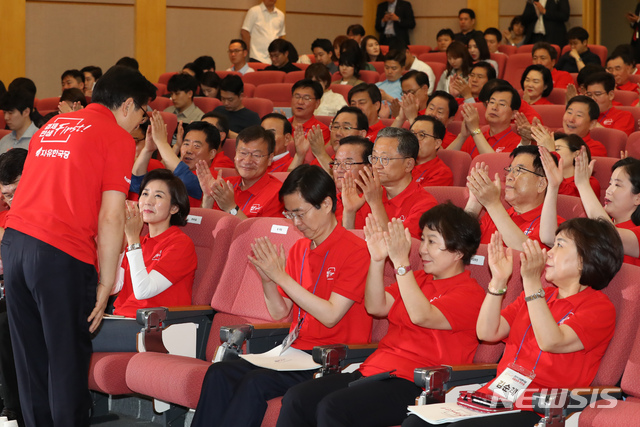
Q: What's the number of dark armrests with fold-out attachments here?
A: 5